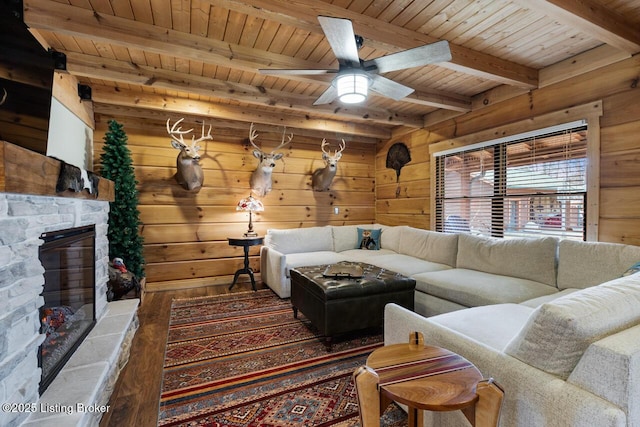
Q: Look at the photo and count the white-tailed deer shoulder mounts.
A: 3